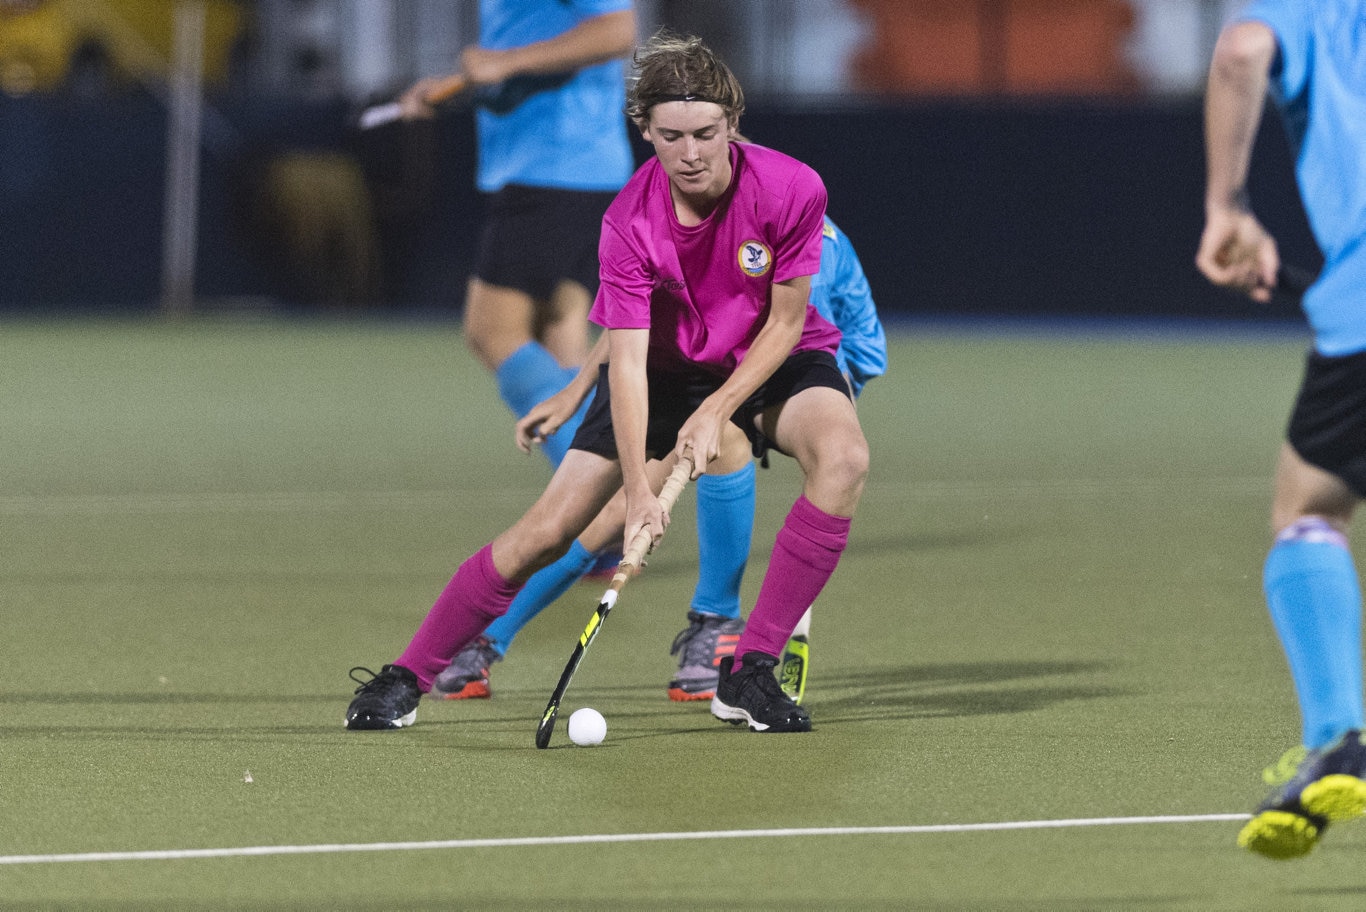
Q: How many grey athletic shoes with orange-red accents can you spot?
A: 2